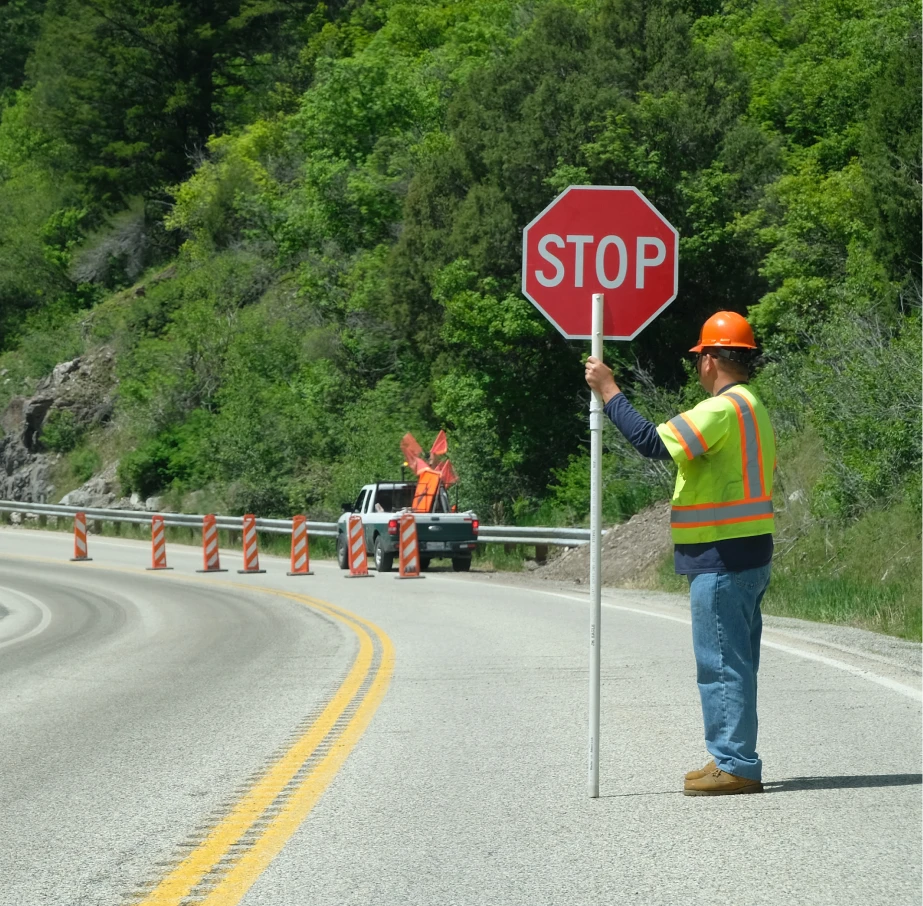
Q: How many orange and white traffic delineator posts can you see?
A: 7